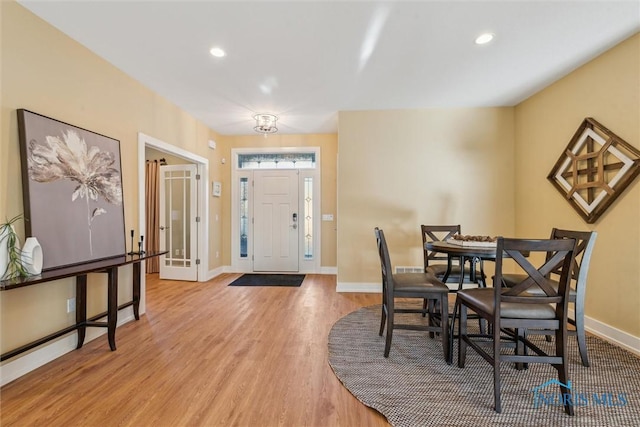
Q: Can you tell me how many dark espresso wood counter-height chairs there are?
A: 4